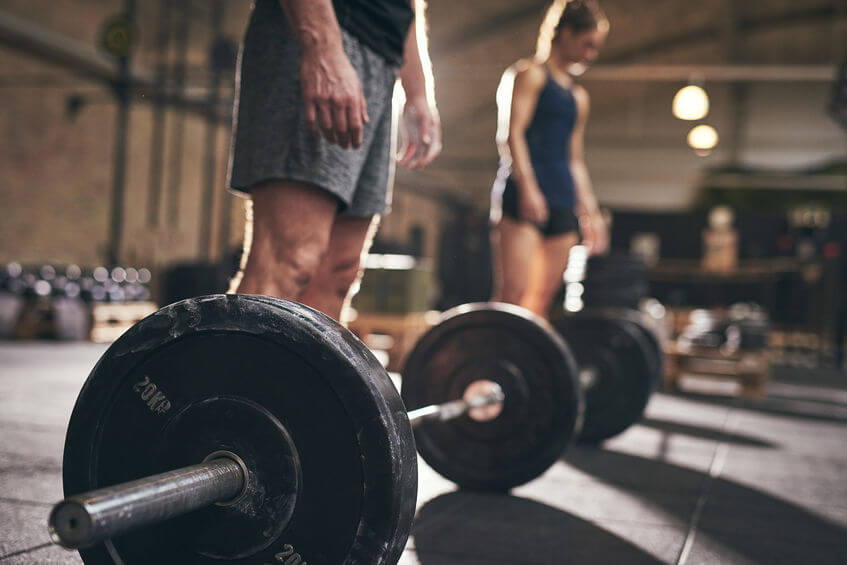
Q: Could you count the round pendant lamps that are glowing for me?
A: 2